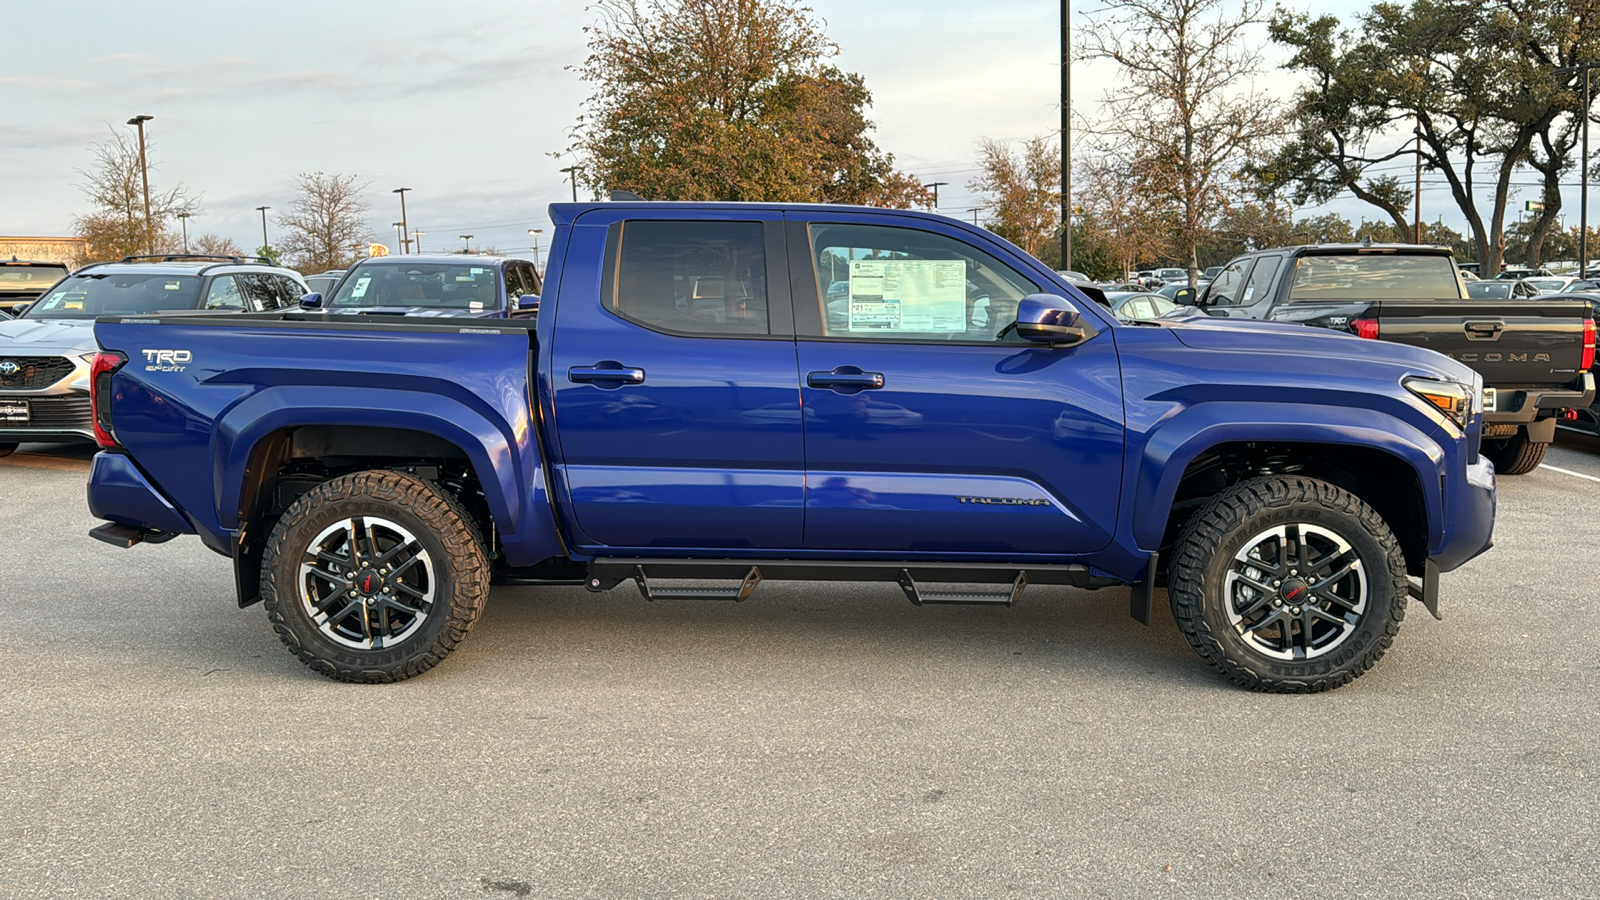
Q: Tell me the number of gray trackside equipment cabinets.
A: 0